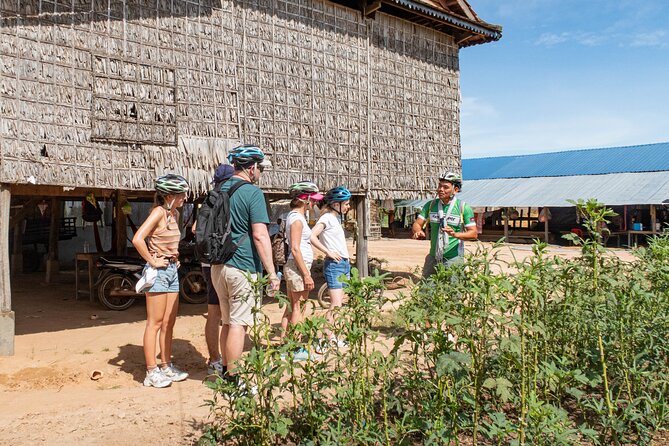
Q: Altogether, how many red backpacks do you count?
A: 0